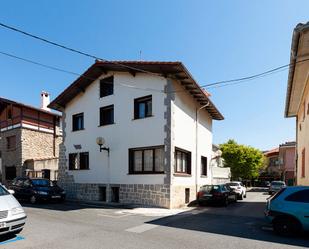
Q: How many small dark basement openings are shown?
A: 3